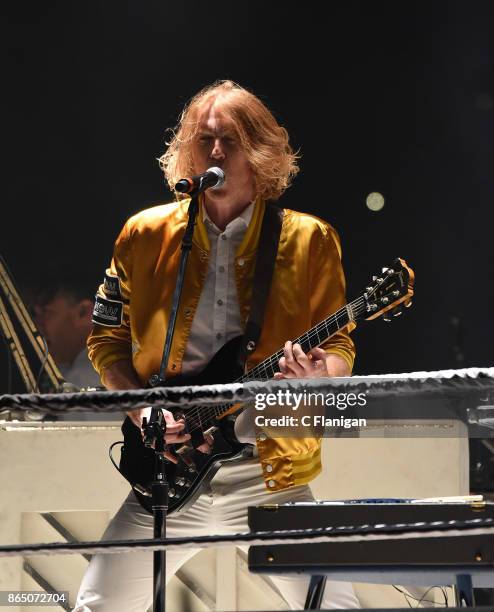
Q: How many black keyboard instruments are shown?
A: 1